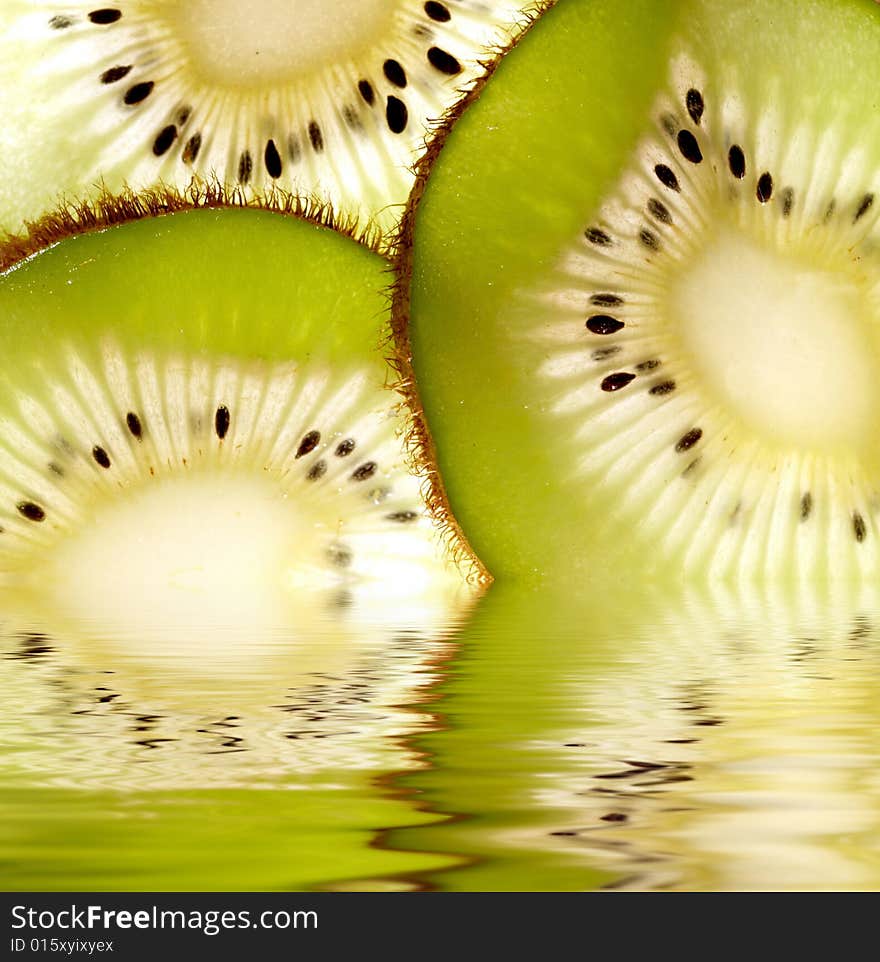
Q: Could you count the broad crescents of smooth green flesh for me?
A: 2